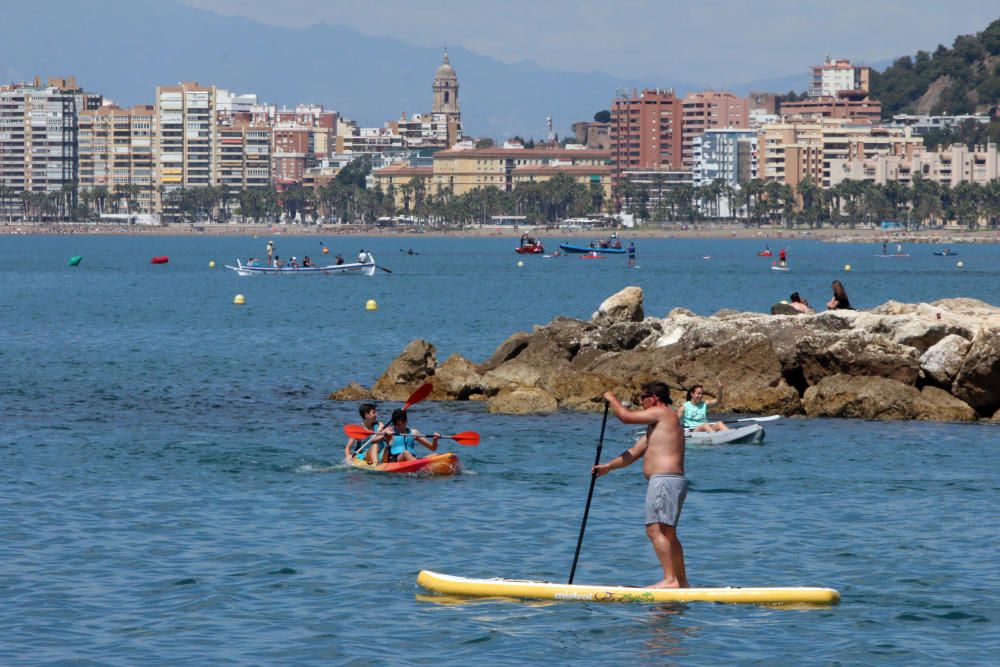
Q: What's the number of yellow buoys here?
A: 6